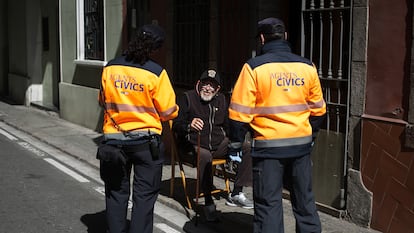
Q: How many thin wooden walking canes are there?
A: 1